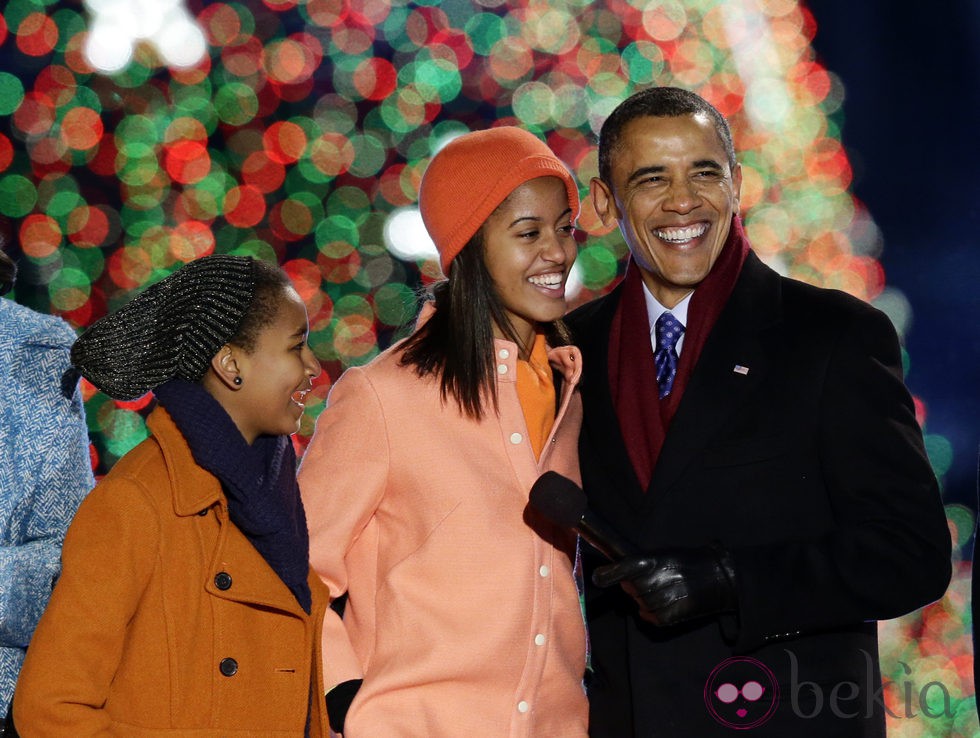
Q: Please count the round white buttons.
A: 6